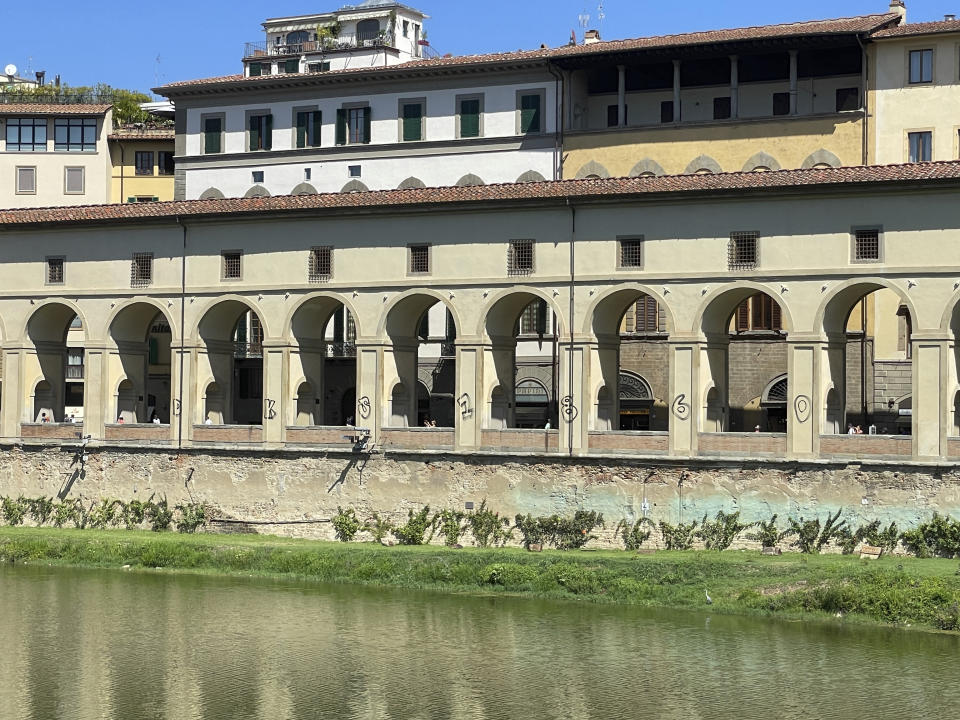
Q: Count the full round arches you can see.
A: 9